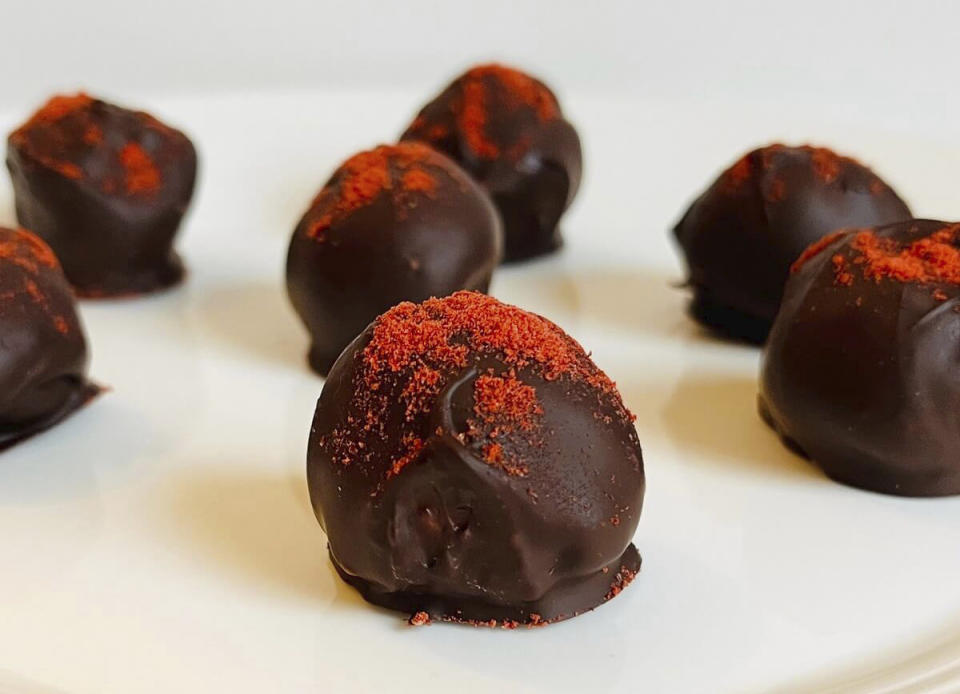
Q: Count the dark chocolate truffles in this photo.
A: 7